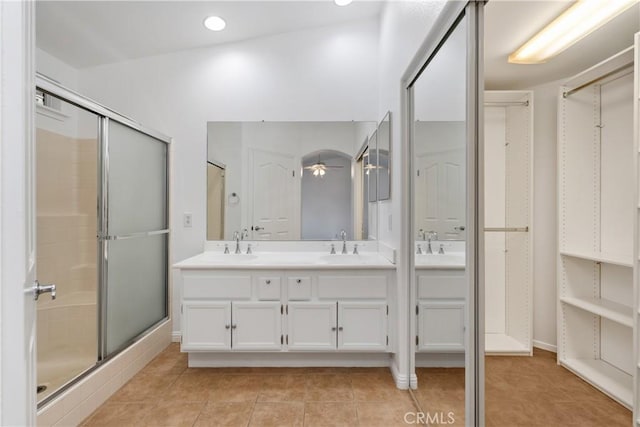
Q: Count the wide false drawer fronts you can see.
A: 2